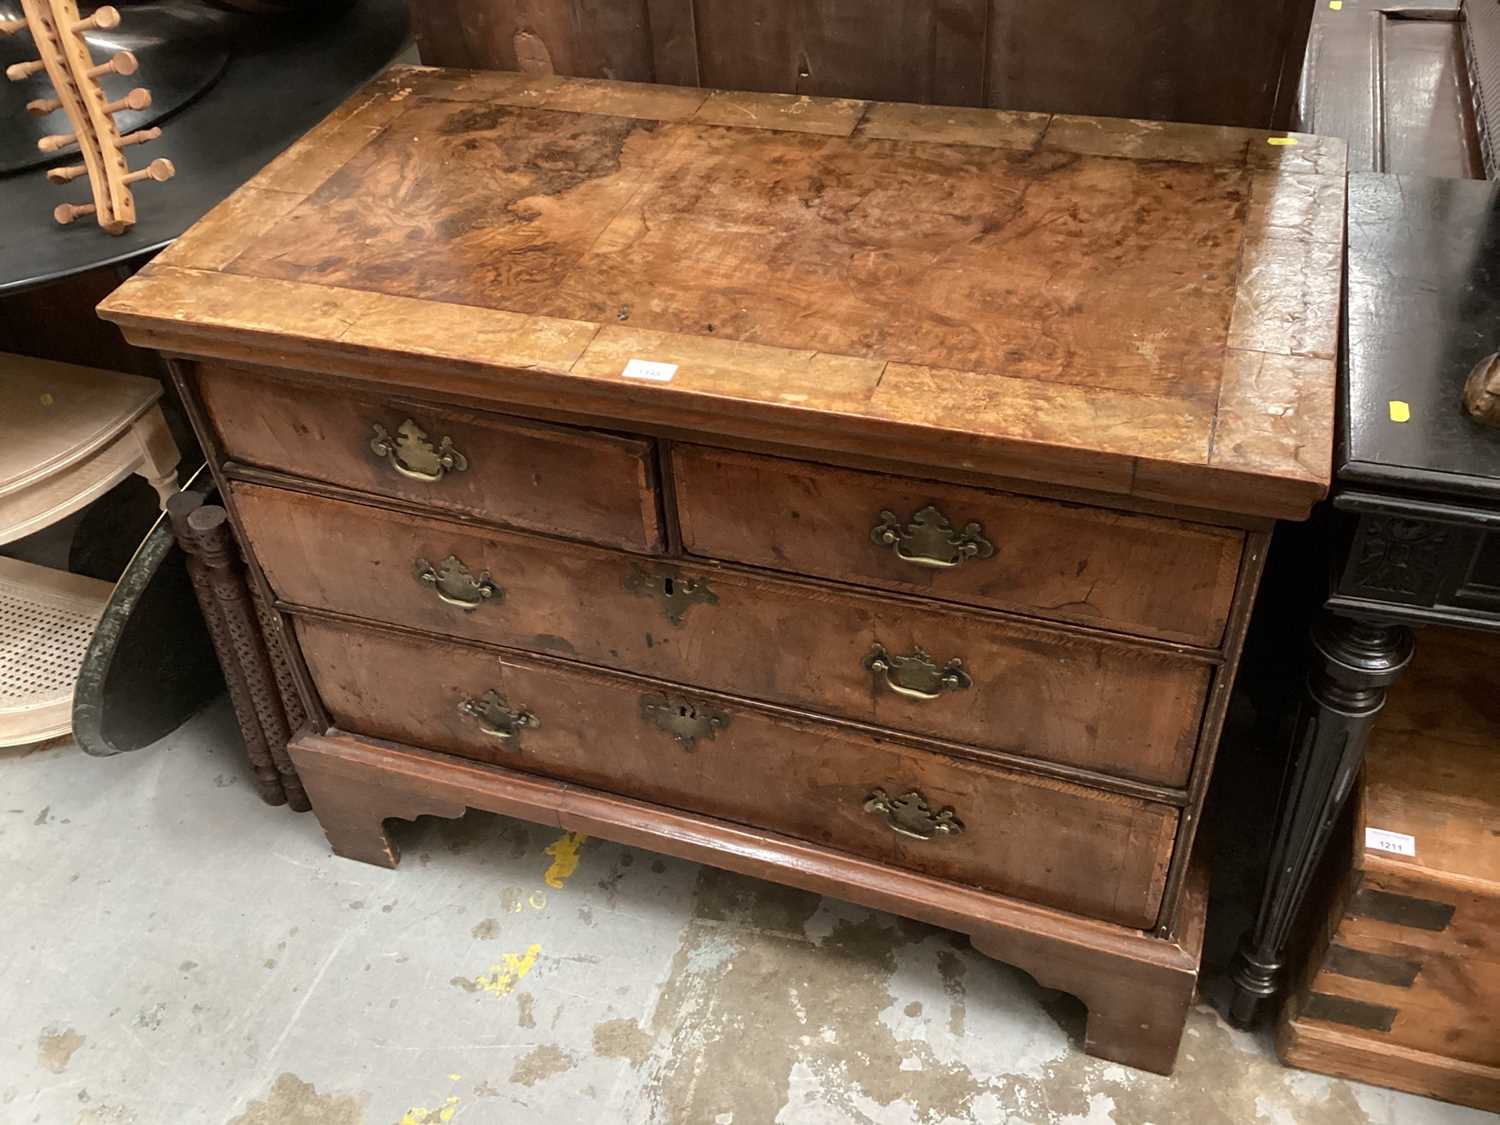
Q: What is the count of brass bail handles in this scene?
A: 6